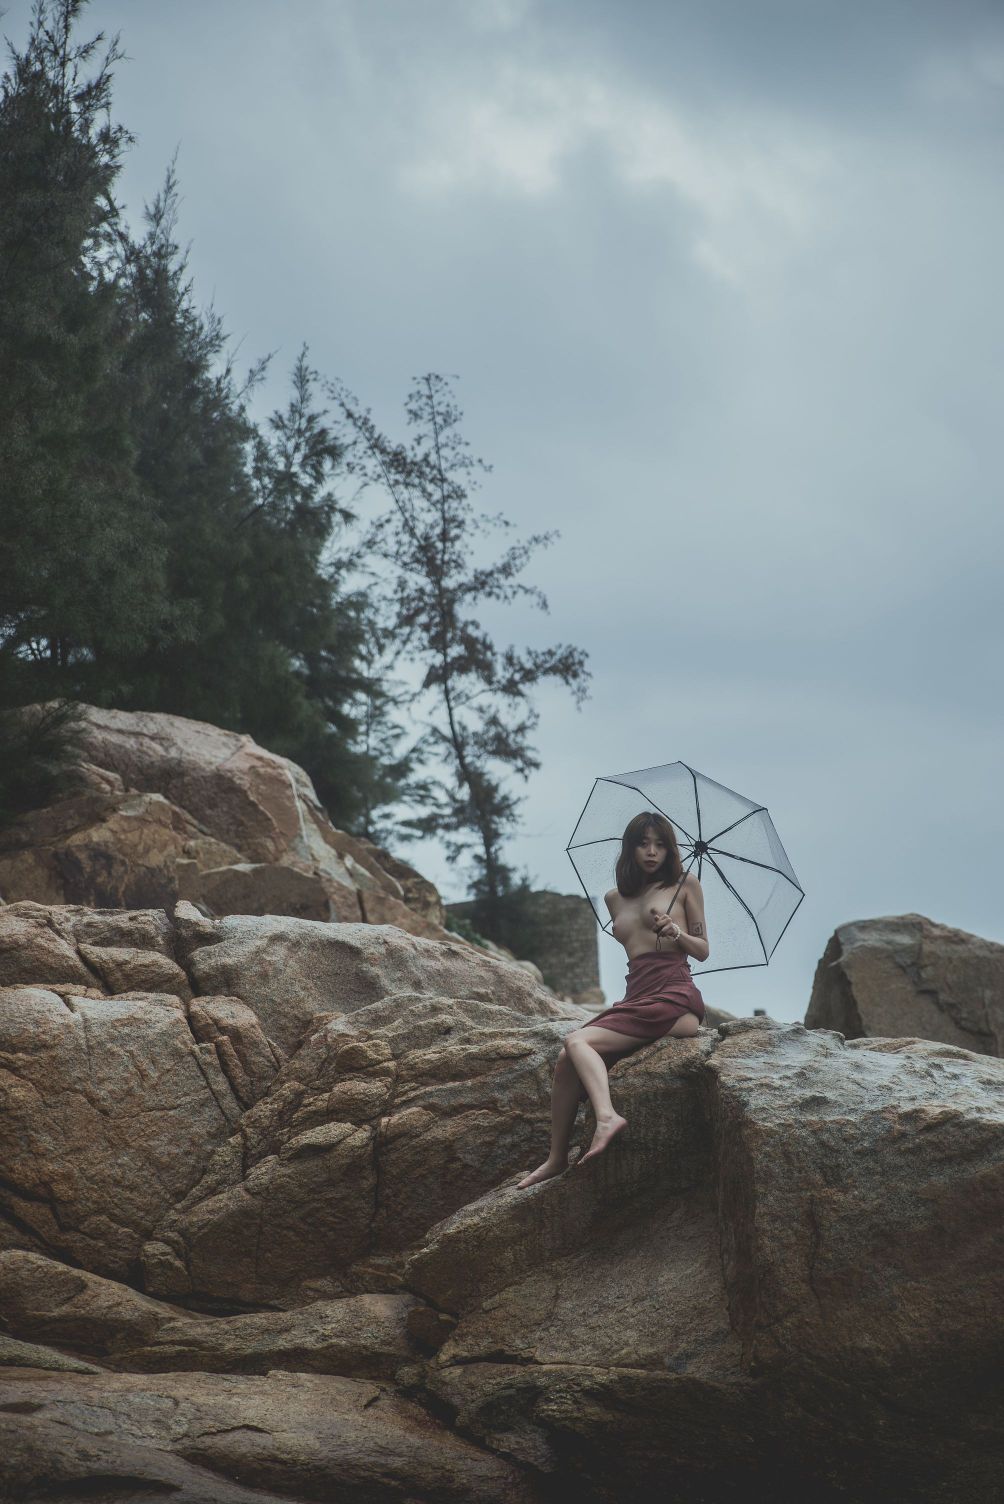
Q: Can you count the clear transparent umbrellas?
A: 1